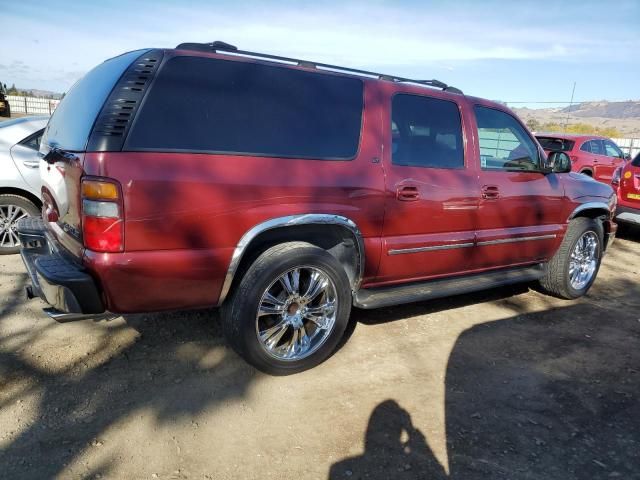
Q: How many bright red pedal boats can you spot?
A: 0